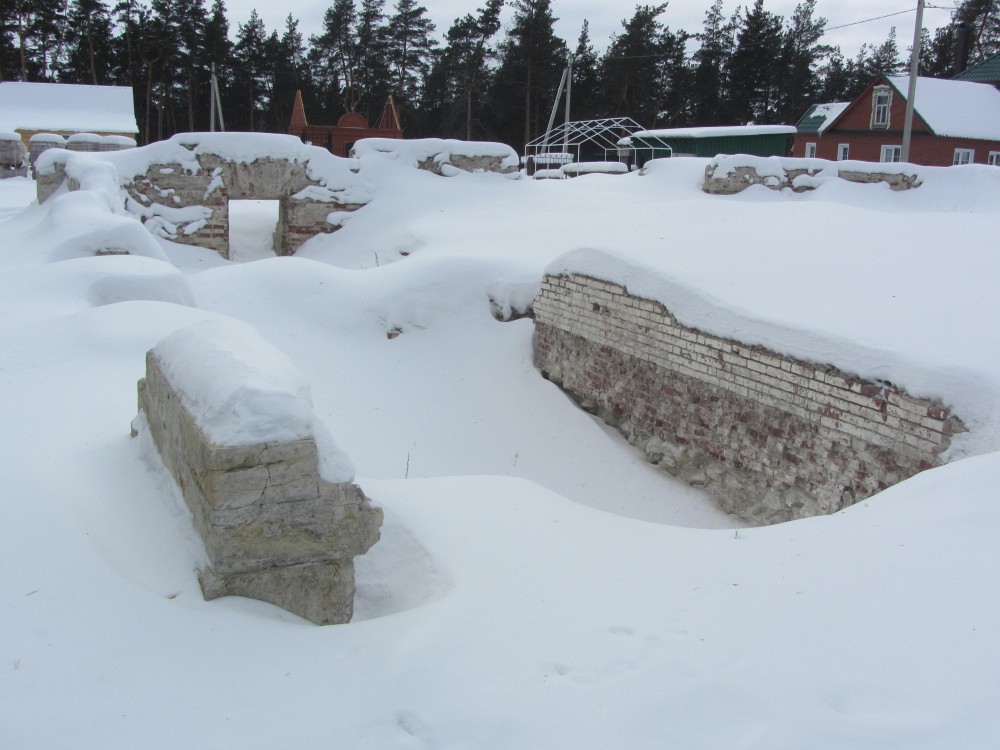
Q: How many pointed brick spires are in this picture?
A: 2